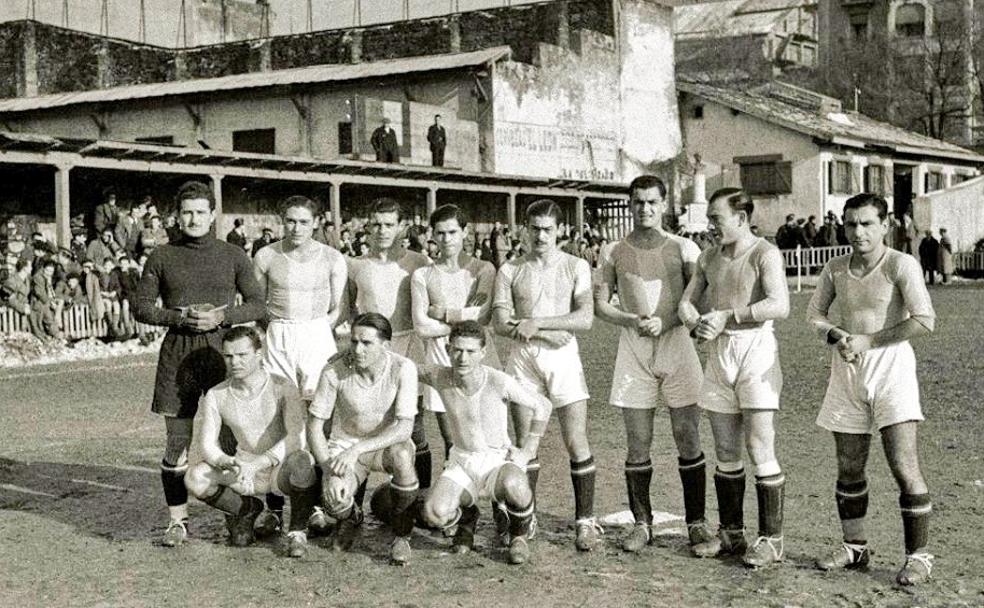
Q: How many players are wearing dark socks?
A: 11